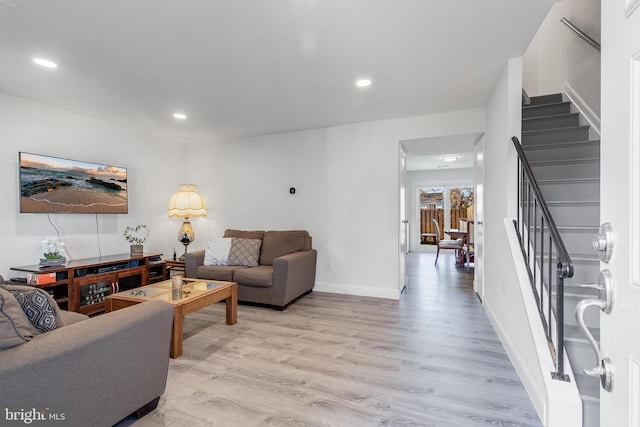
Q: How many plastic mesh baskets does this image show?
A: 0